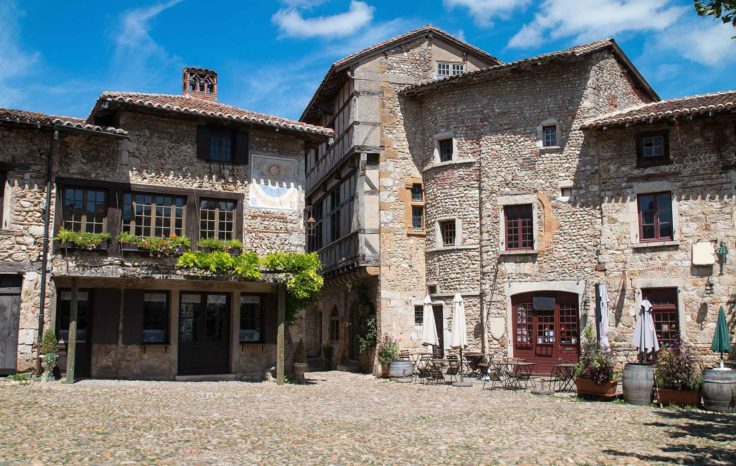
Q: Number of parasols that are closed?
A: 5